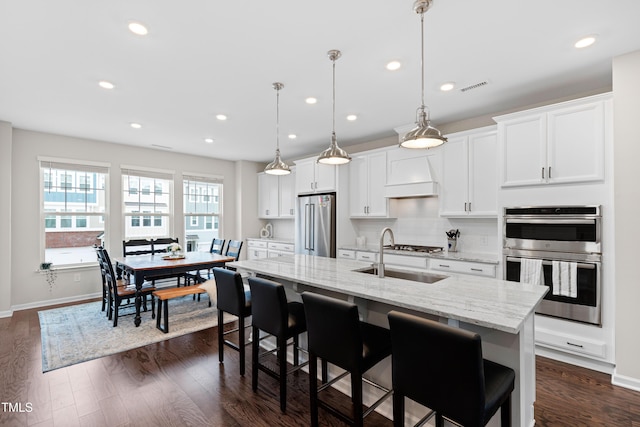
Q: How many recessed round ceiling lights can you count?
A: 11